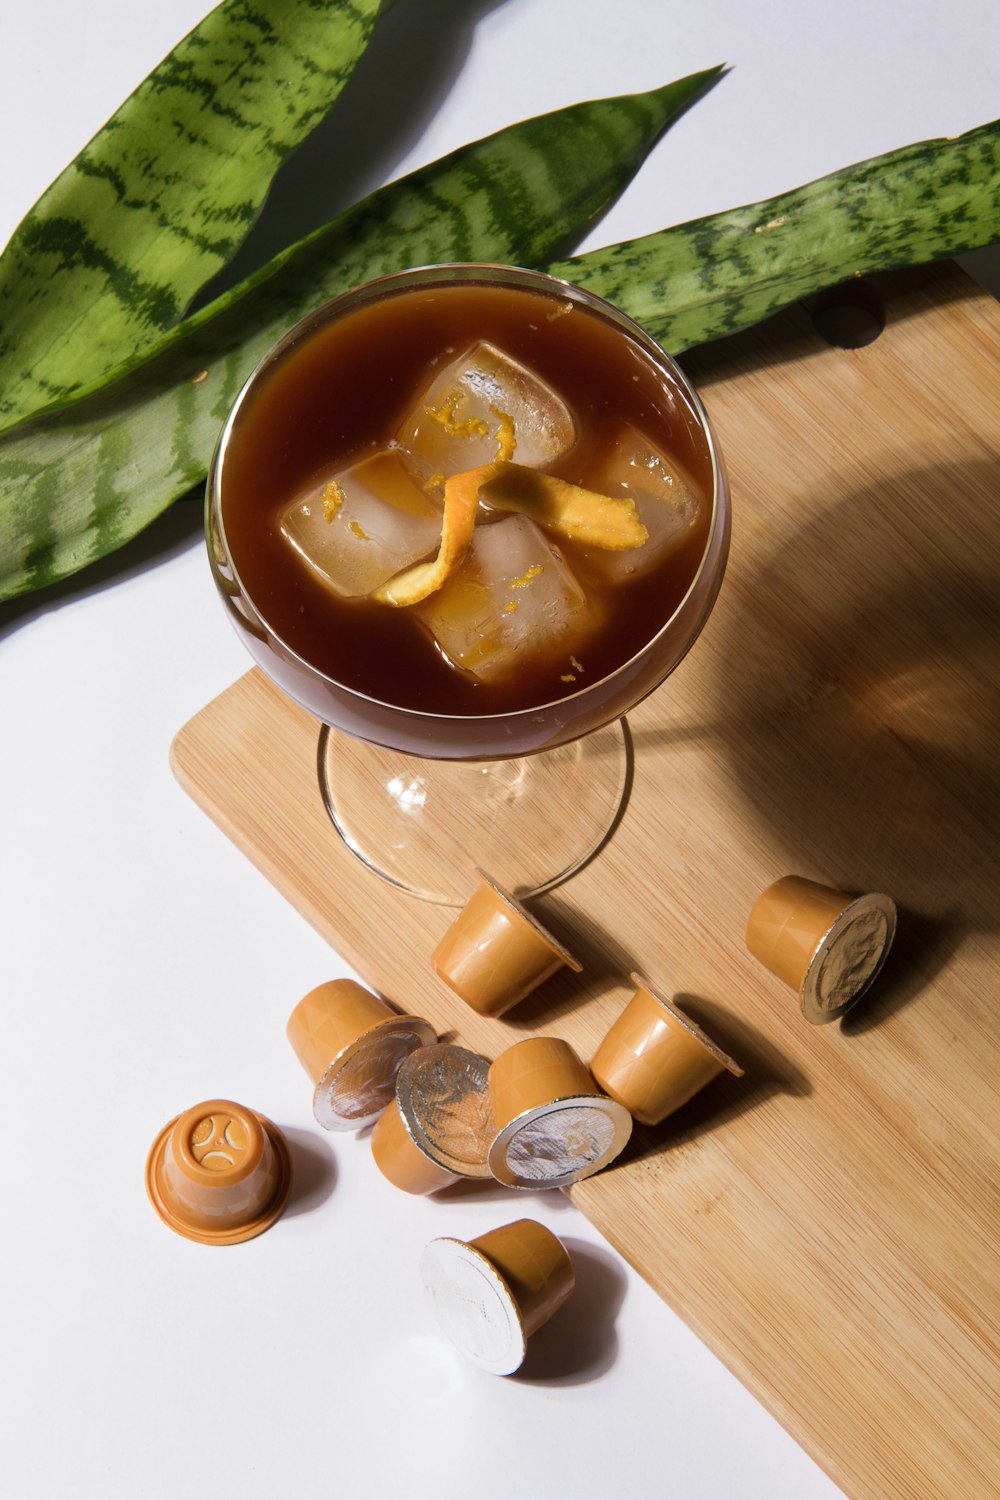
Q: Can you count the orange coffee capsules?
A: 8